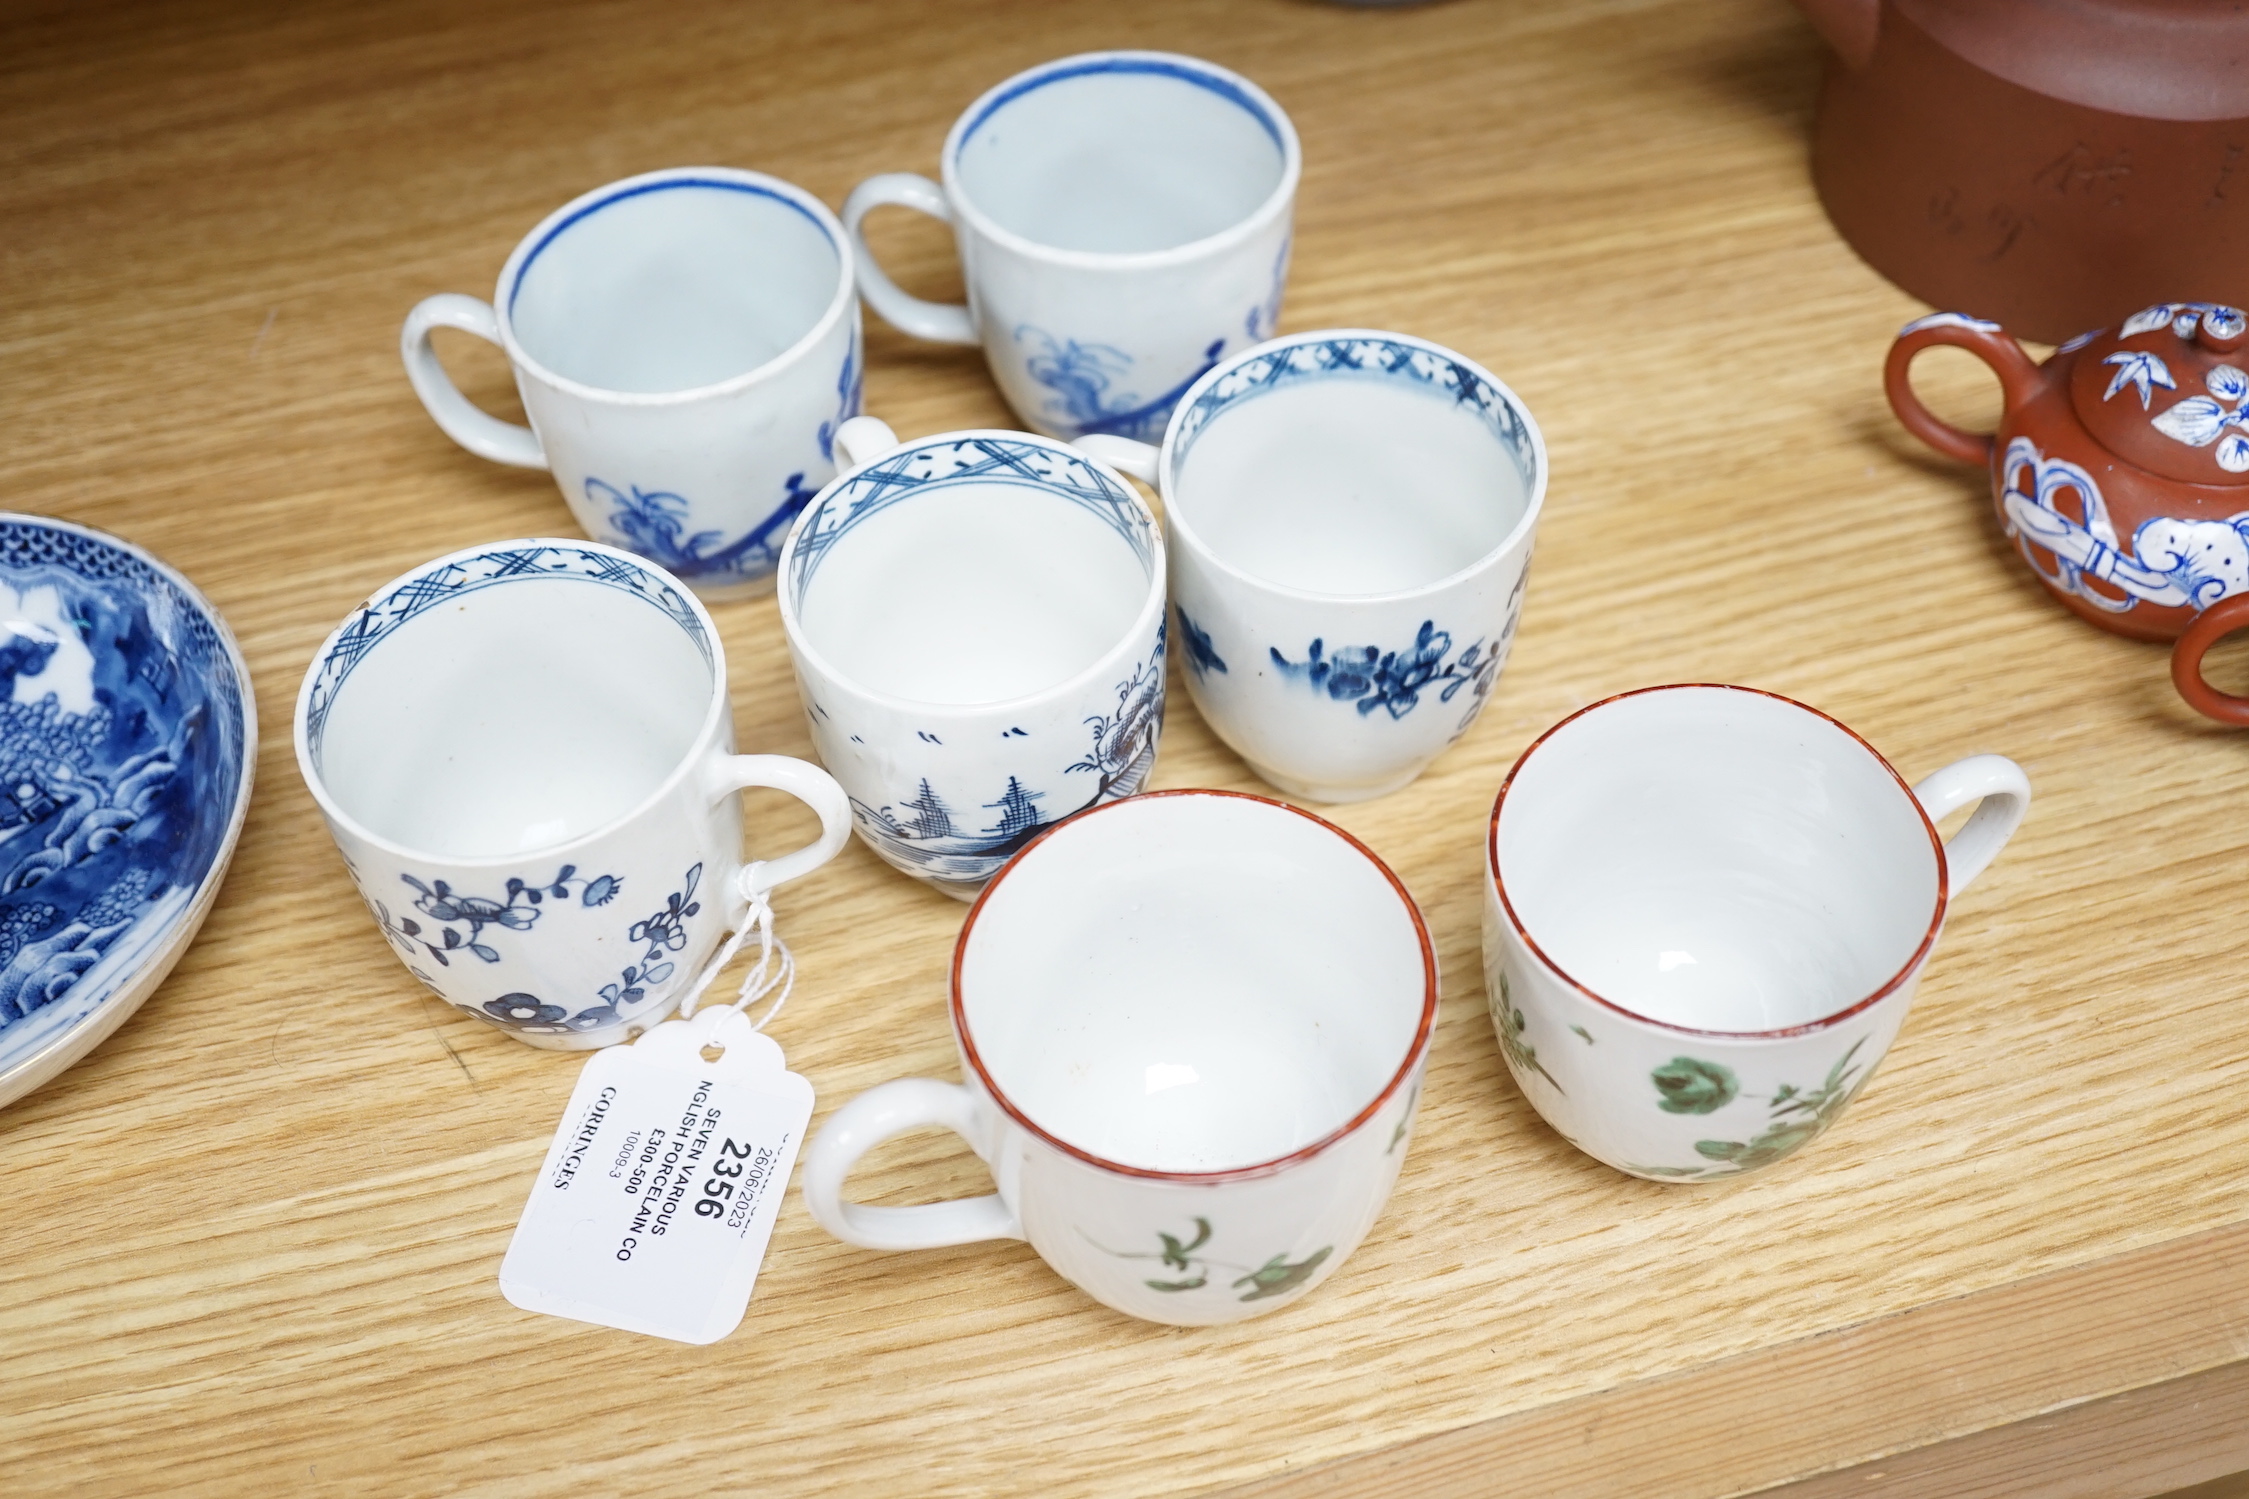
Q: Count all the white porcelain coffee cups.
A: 7